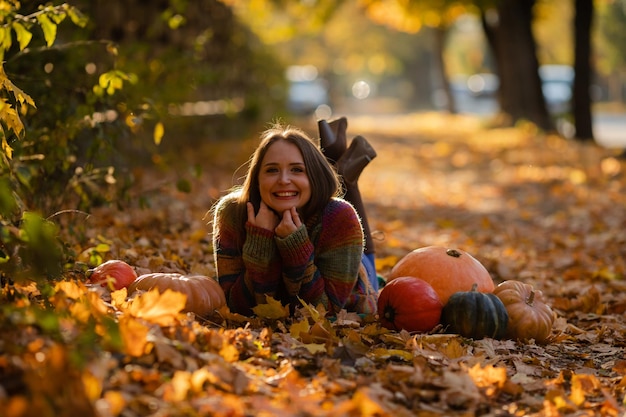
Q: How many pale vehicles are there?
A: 3